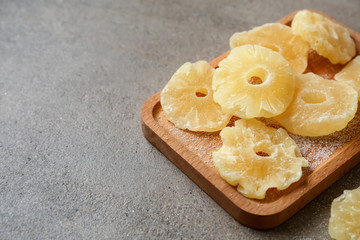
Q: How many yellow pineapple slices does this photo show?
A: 8